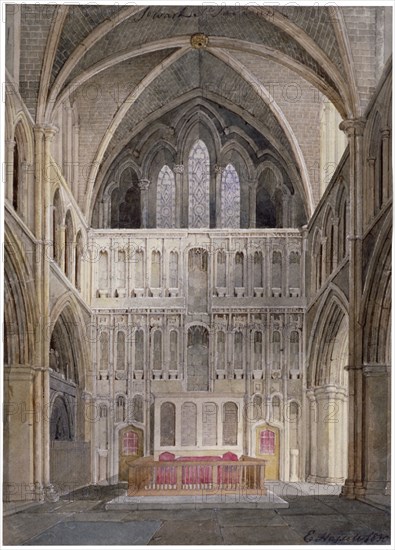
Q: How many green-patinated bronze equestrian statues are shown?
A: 0